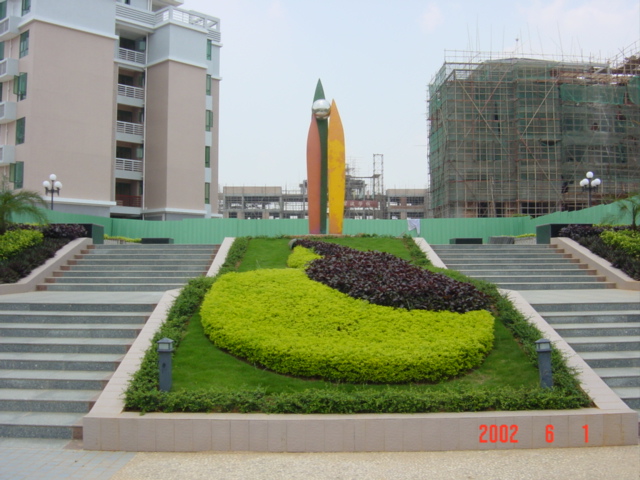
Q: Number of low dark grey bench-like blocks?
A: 2